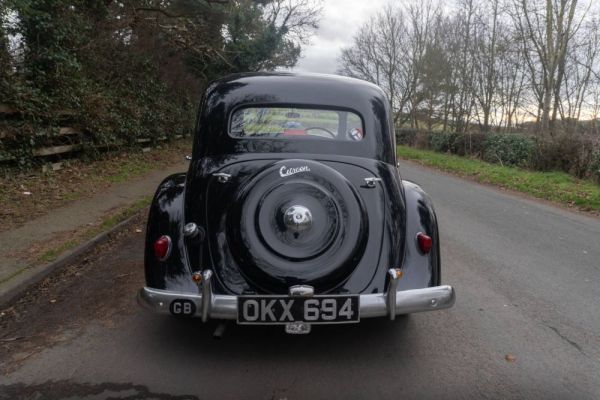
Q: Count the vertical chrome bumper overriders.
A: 2